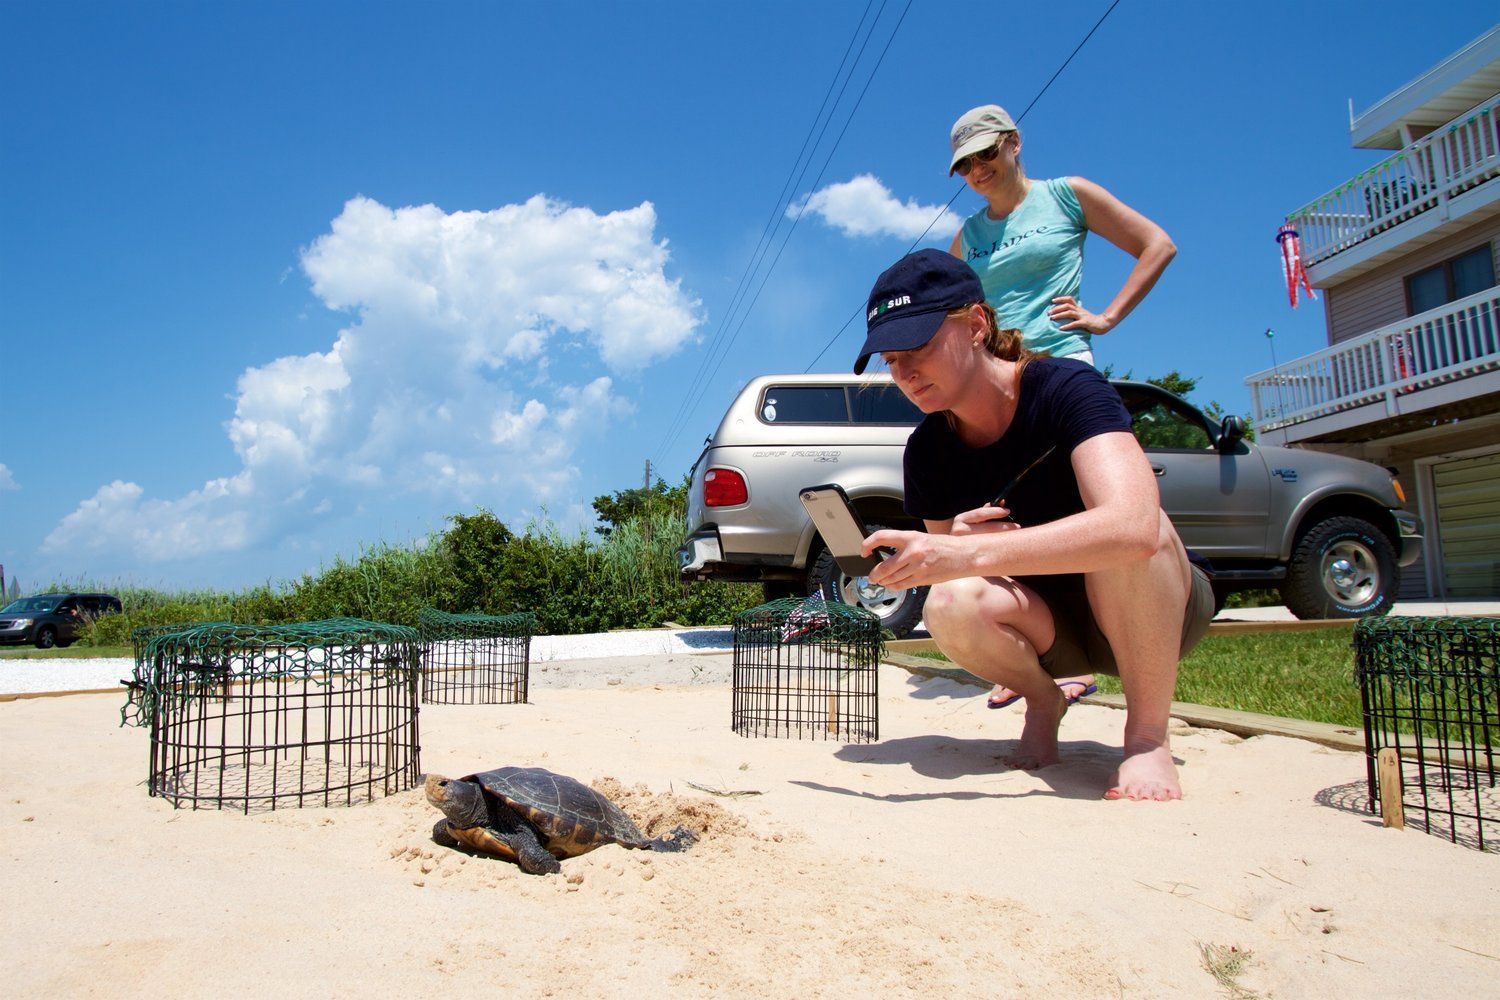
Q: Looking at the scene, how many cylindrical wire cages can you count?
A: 5